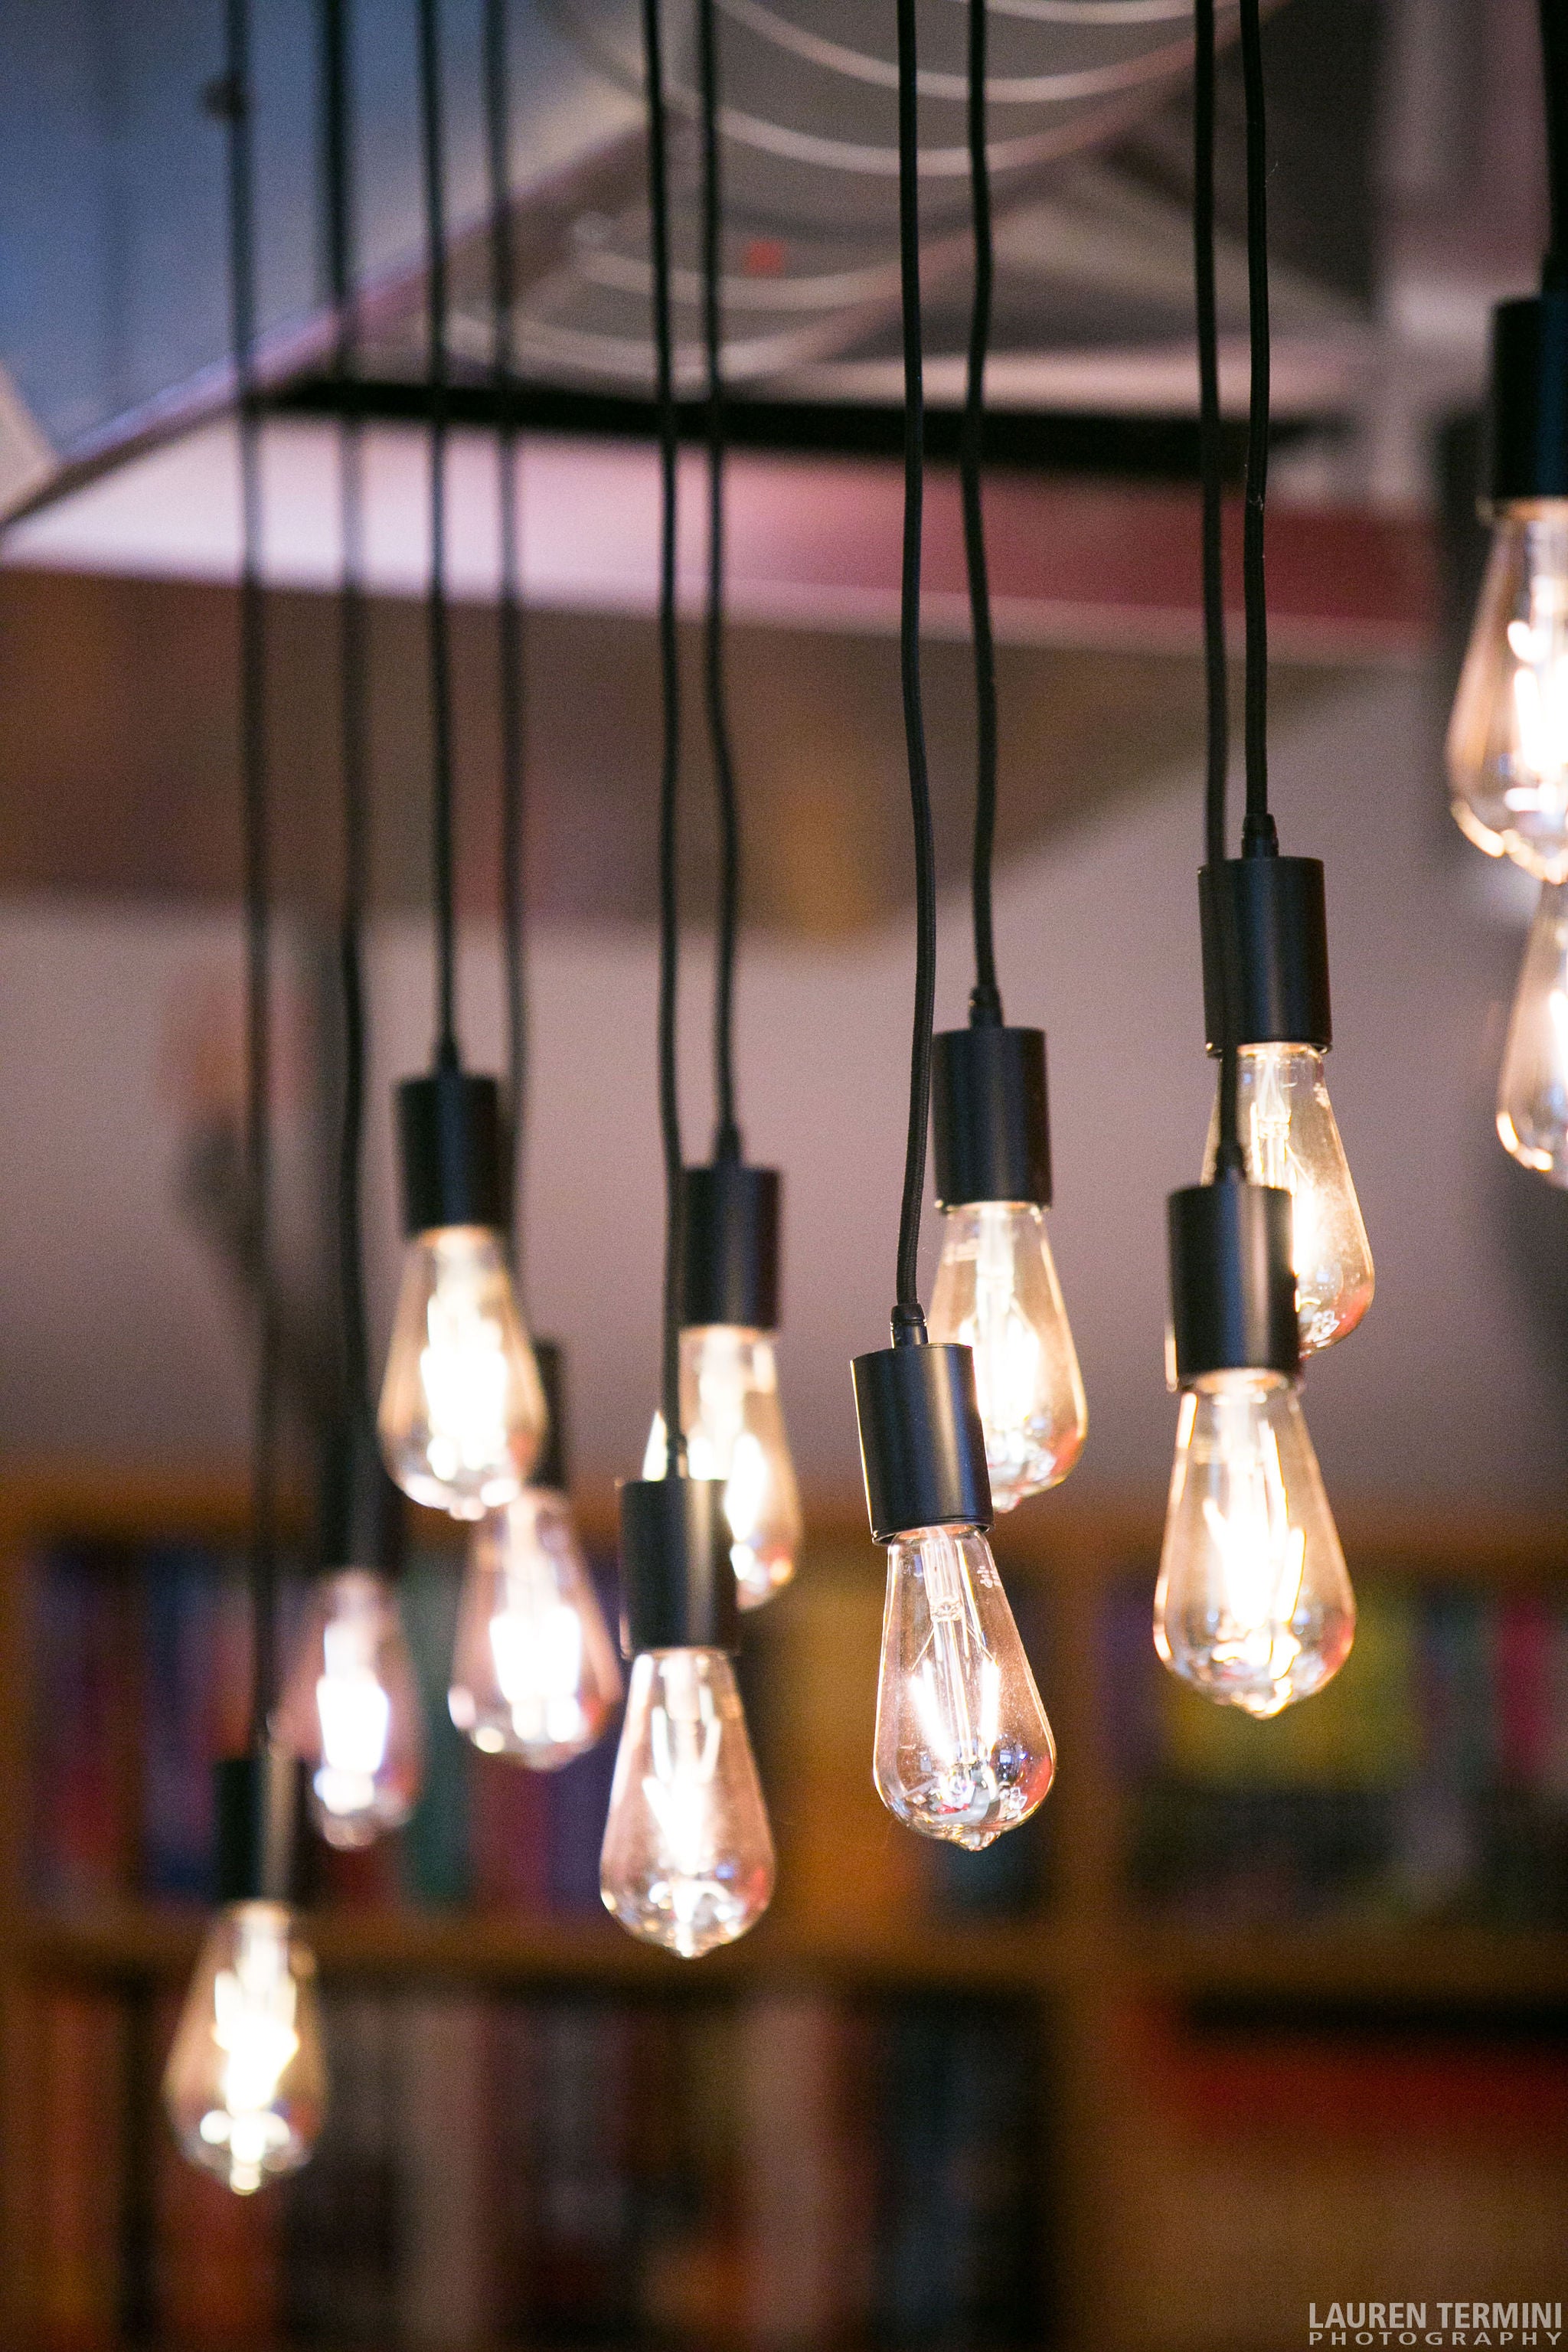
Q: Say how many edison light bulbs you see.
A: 12